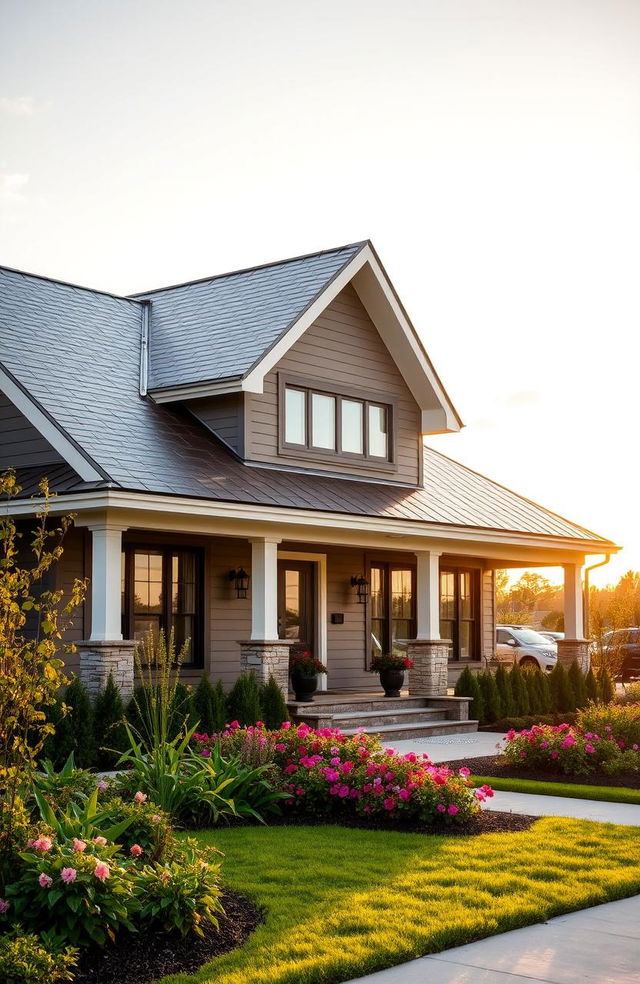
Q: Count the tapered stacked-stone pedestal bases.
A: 4